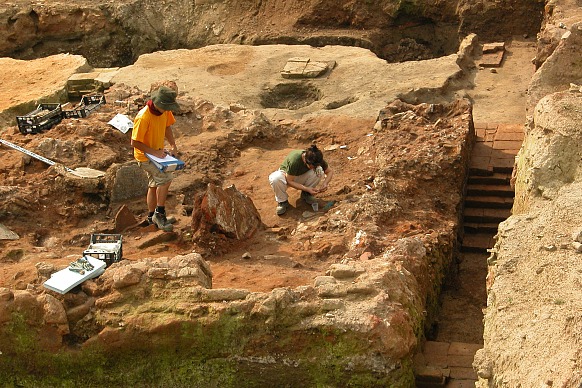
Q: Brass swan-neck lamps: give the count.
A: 0